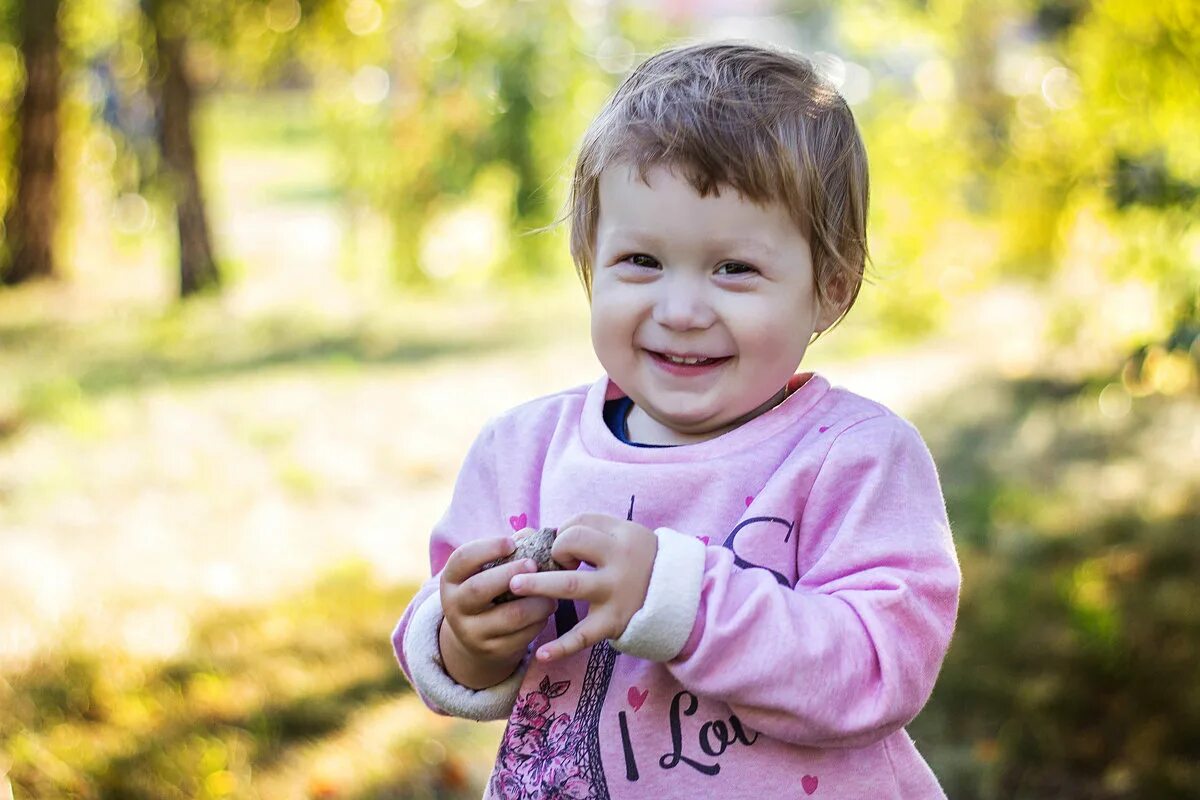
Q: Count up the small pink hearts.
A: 6